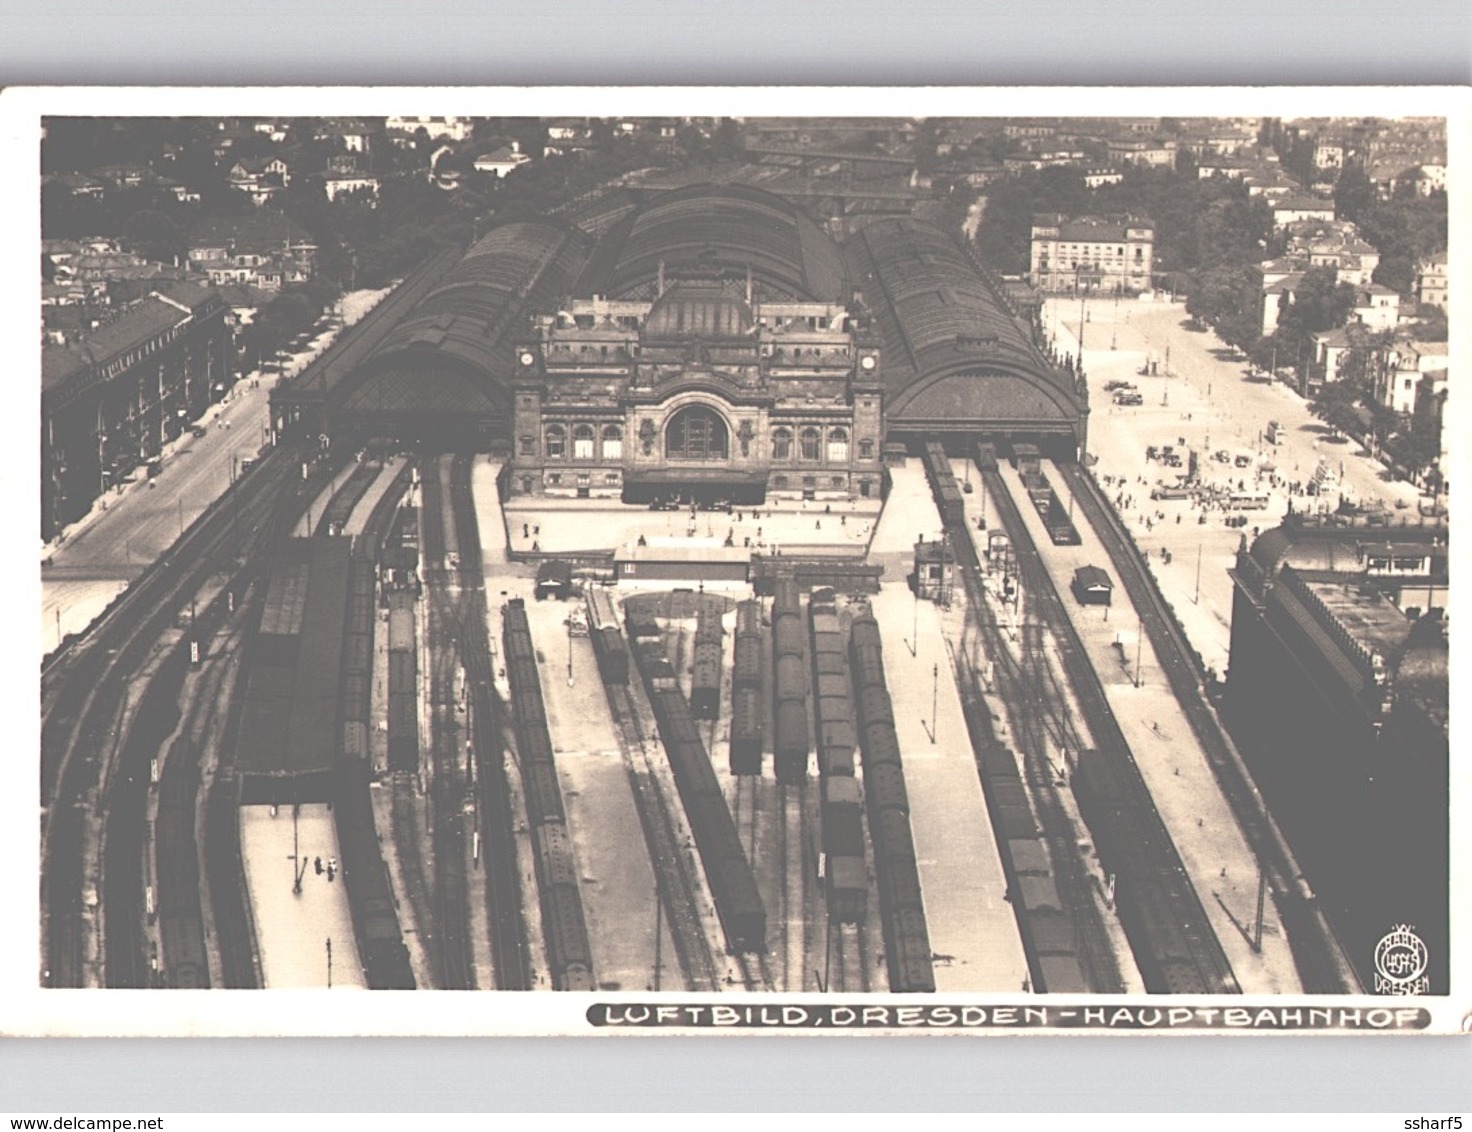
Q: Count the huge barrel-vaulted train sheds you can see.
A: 3